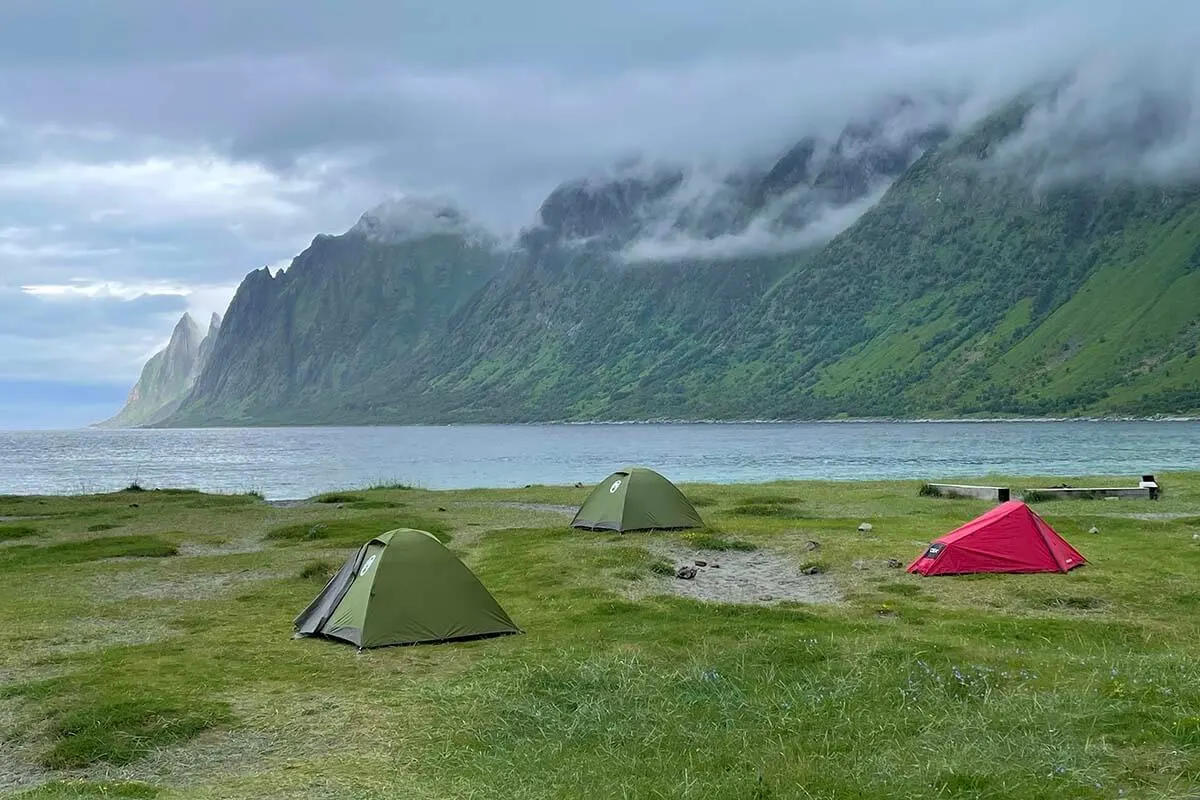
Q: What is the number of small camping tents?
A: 3